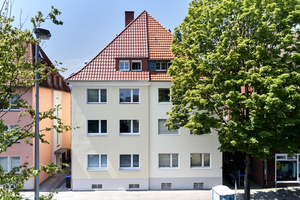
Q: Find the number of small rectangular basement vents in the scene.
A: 4